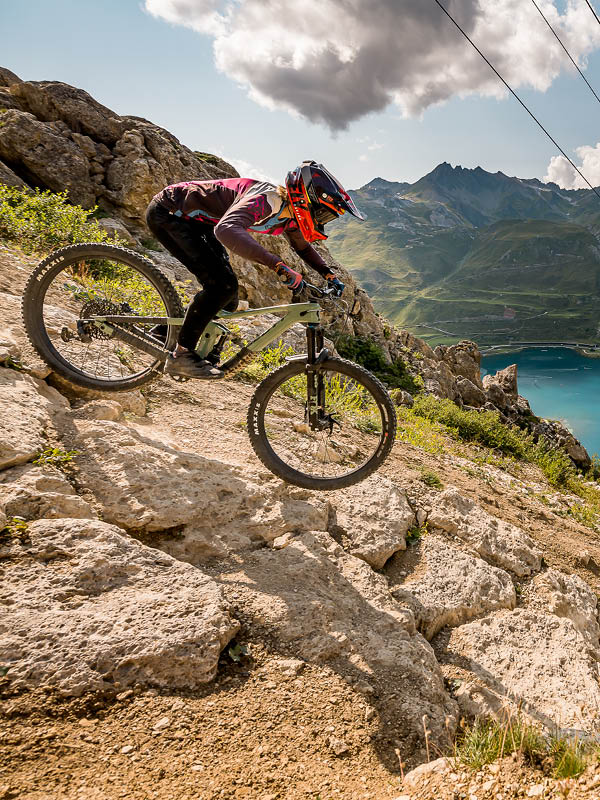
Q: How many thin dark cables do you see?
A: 3